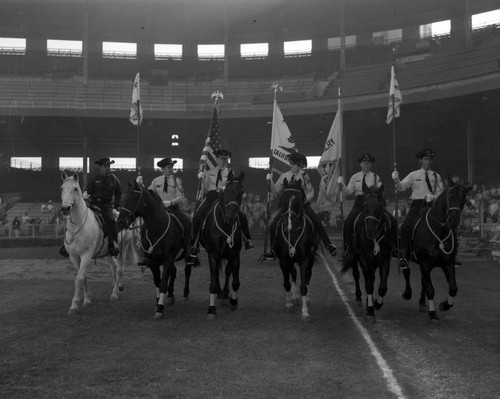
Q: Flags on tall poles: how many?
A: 5